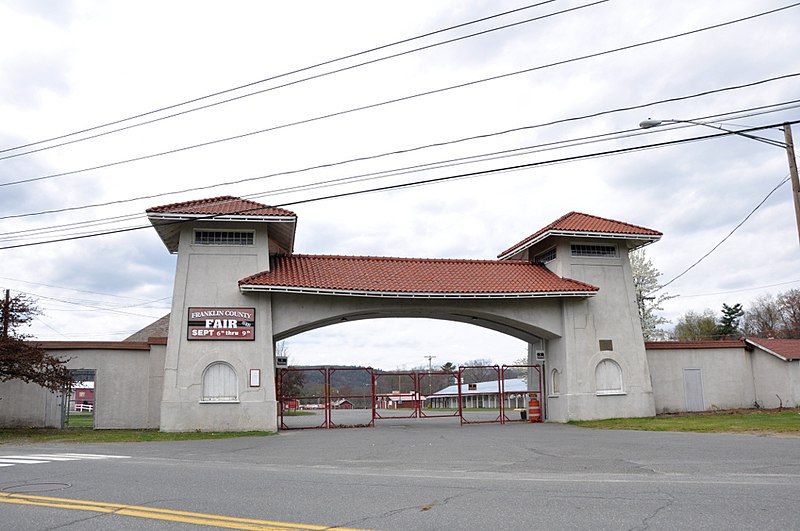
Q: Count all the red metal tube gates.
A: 6